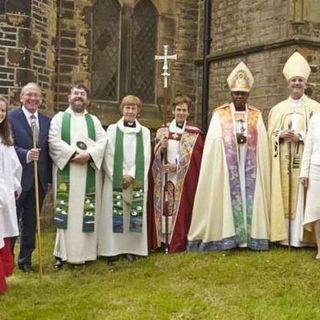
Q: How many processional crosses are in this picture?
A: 1